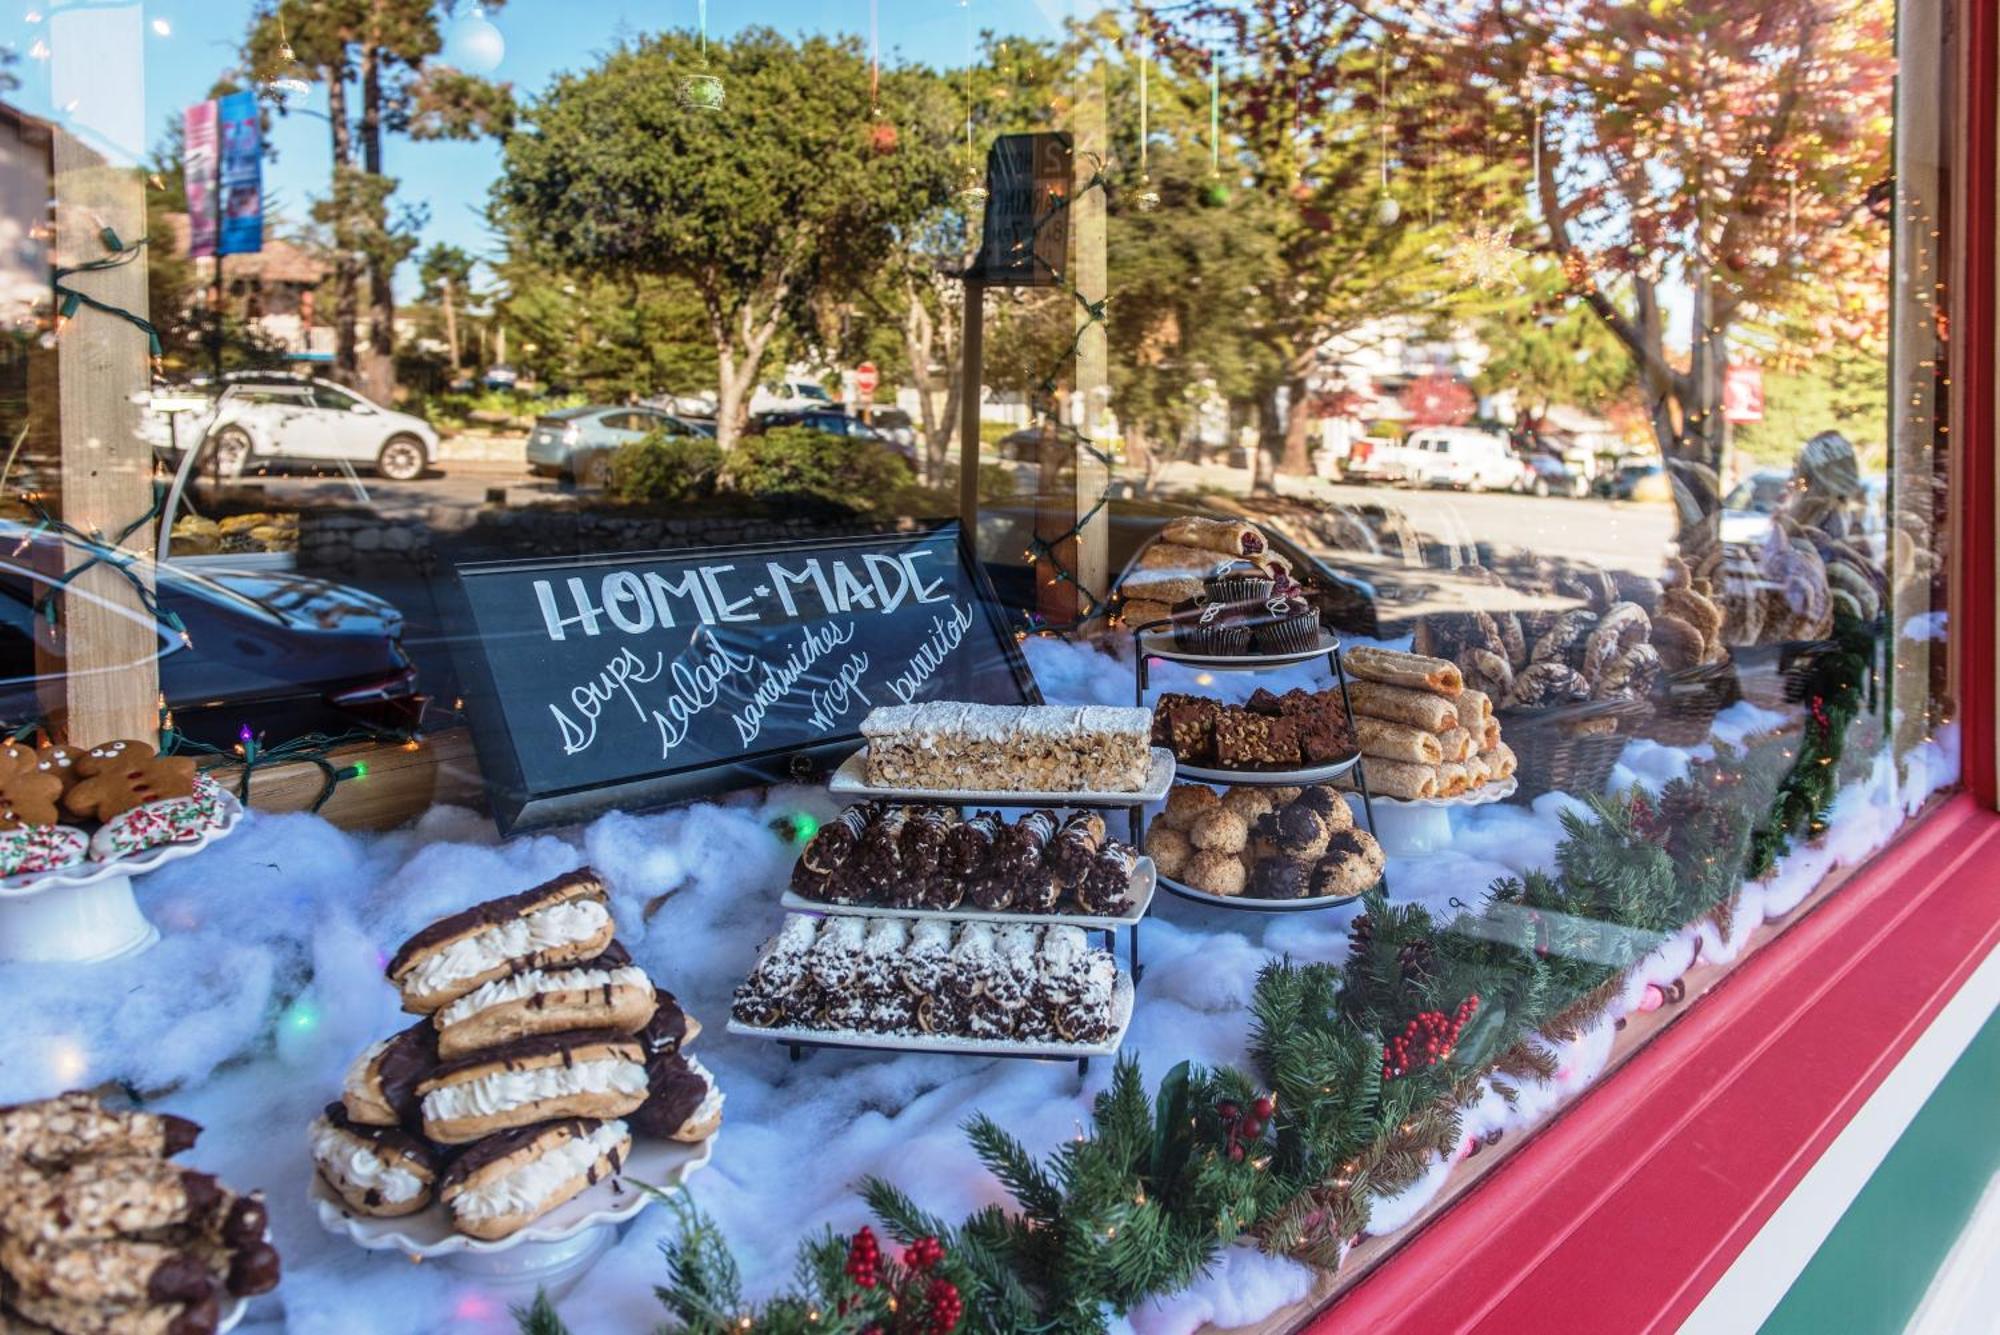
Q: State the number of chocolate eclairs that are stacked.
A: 8